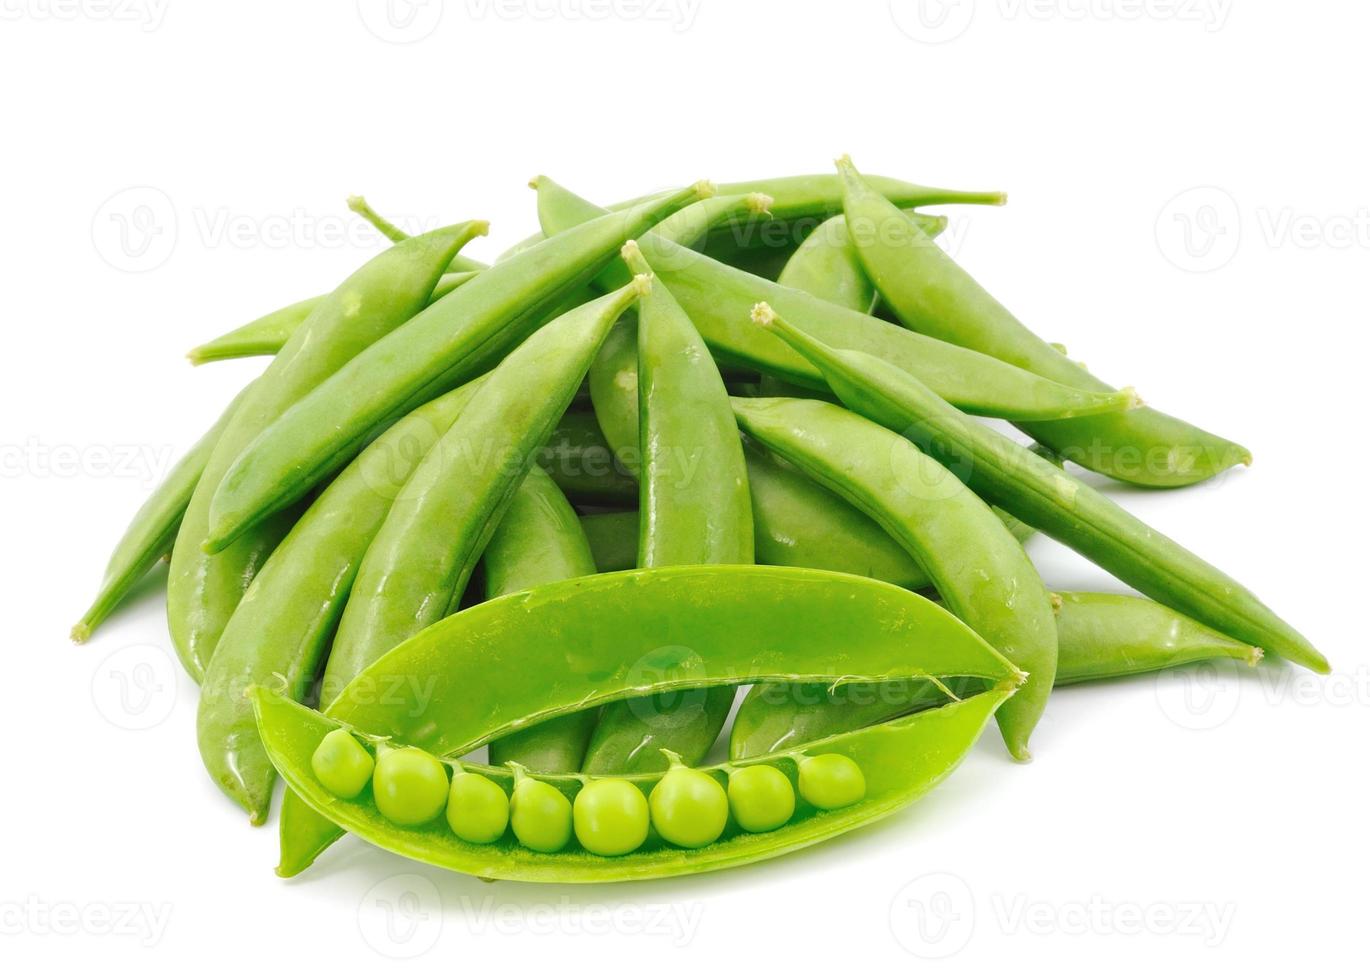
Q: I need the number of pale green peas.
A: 8